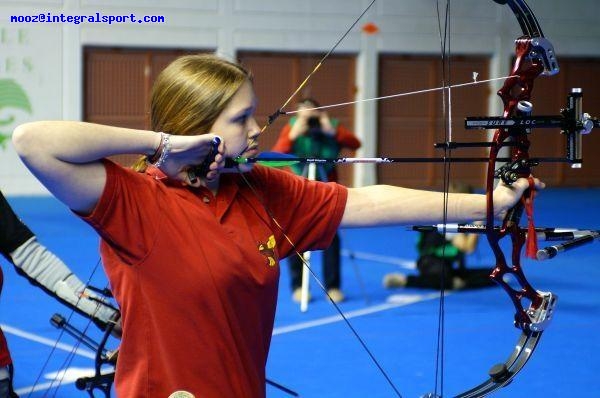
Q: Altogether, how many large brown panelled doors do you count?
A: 4